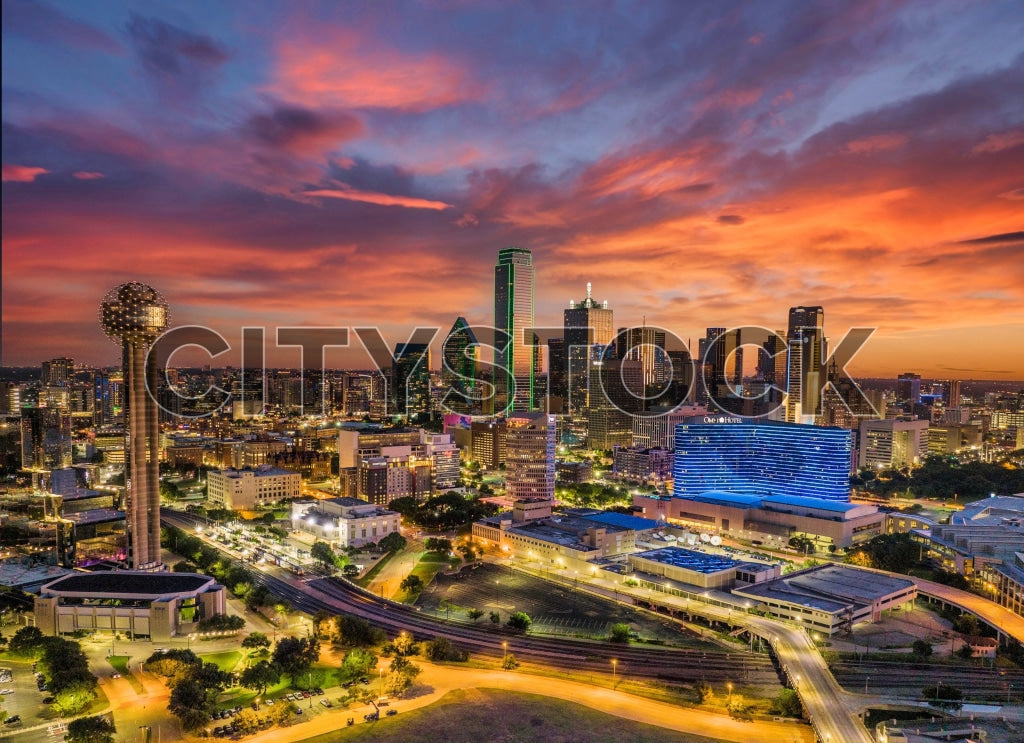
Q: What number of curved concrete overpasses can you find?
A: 2